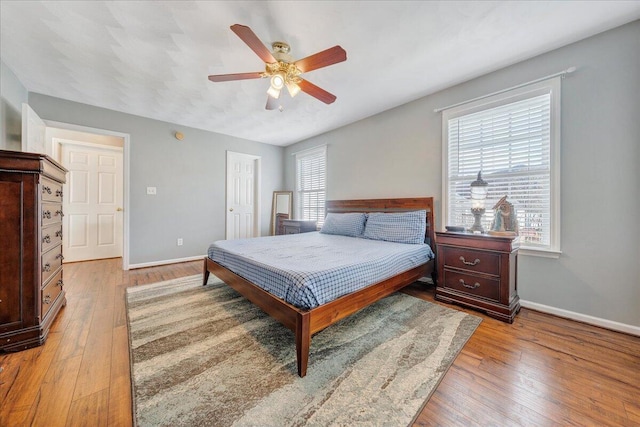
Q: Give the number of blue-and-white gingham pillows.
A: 2